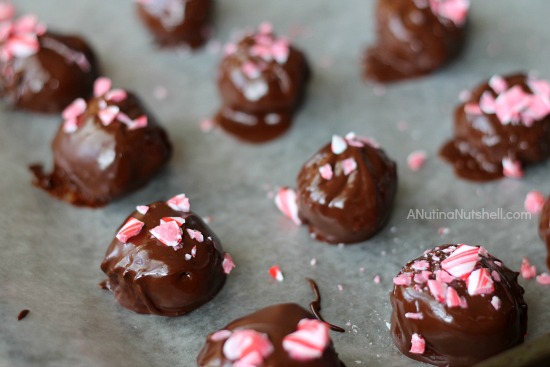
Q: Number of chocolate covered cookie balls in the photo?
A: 11